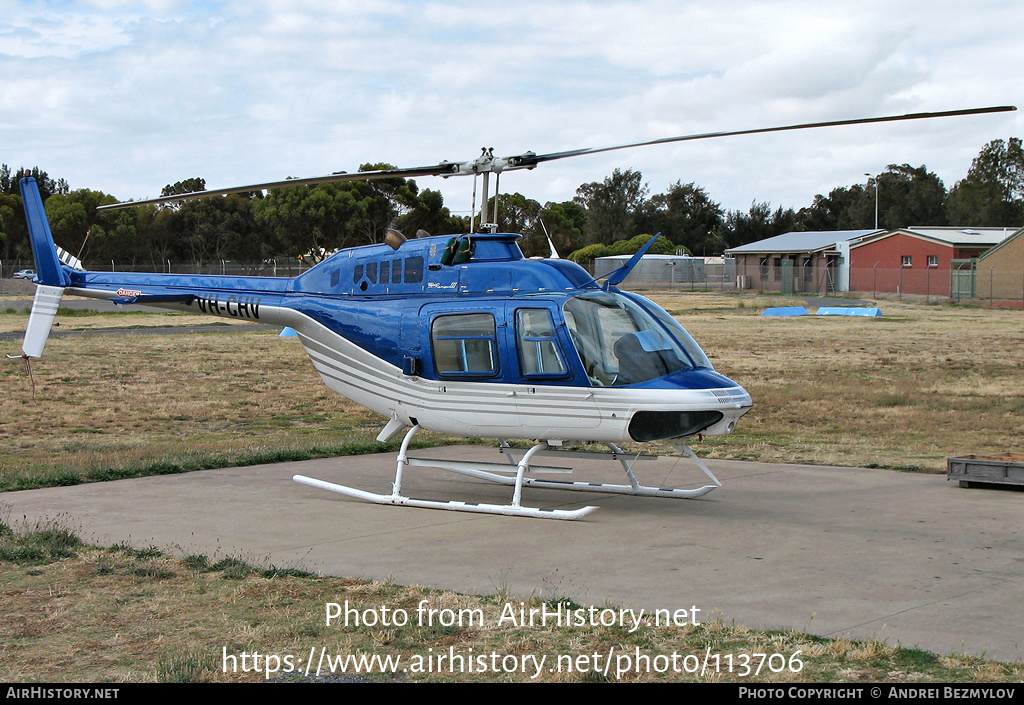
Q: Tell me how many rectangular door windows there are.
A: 2